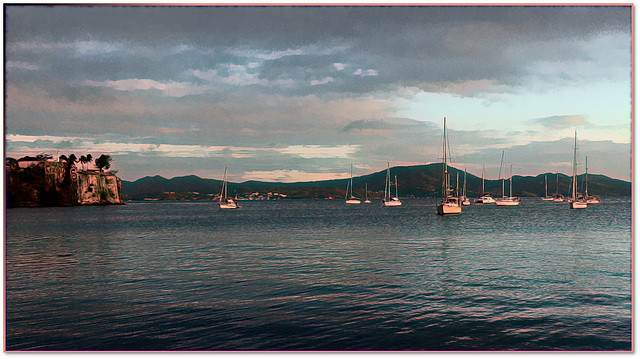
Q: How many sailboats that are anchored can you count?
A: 12